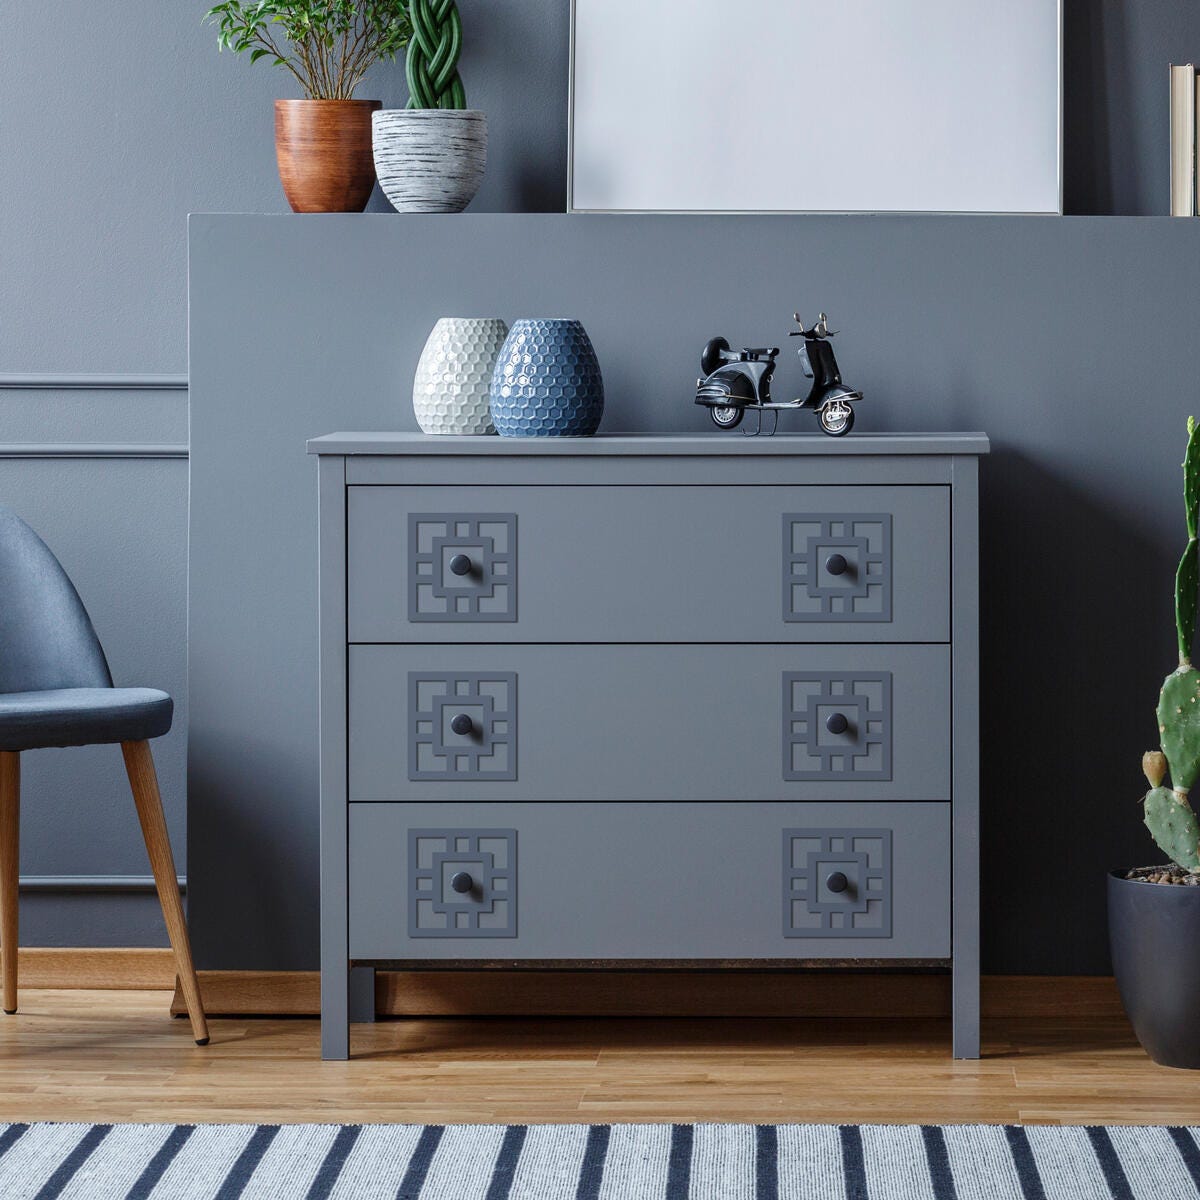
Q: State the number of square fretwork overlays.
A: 6